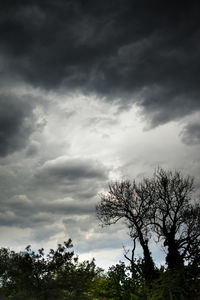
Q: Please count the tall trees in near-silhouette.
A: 2